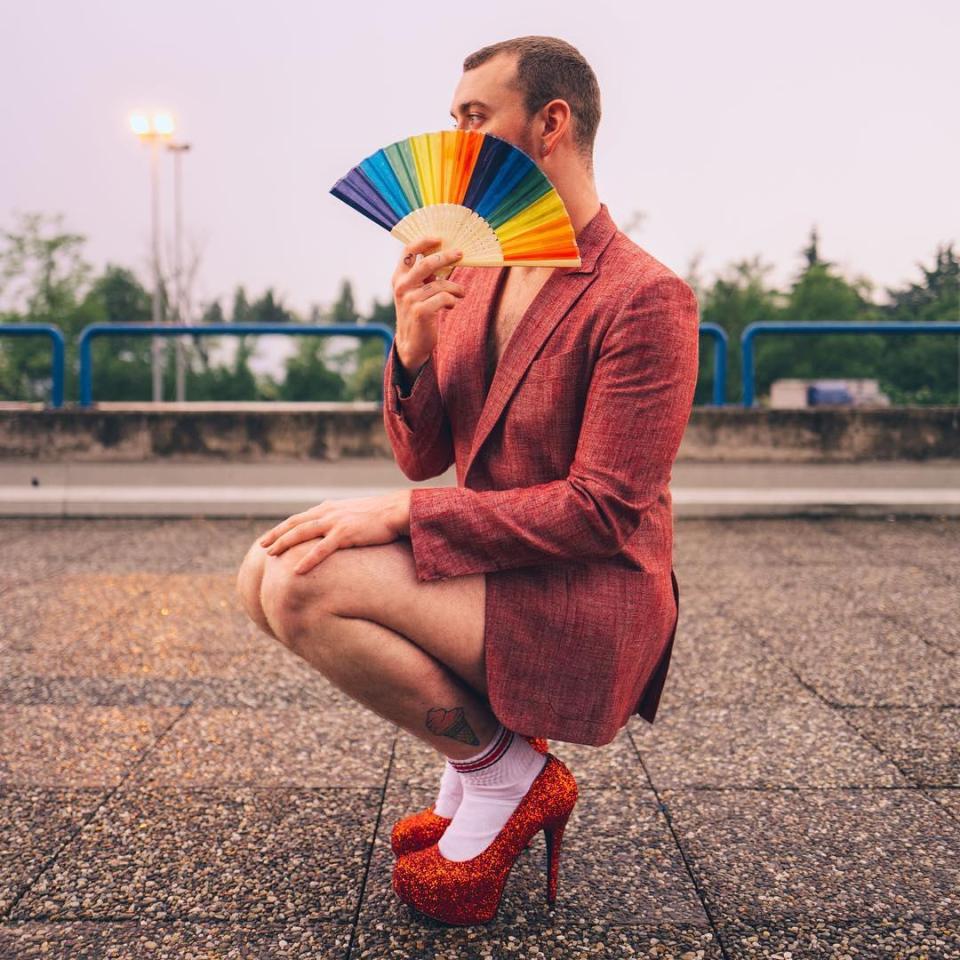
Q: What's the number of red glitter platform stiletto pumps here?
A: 2